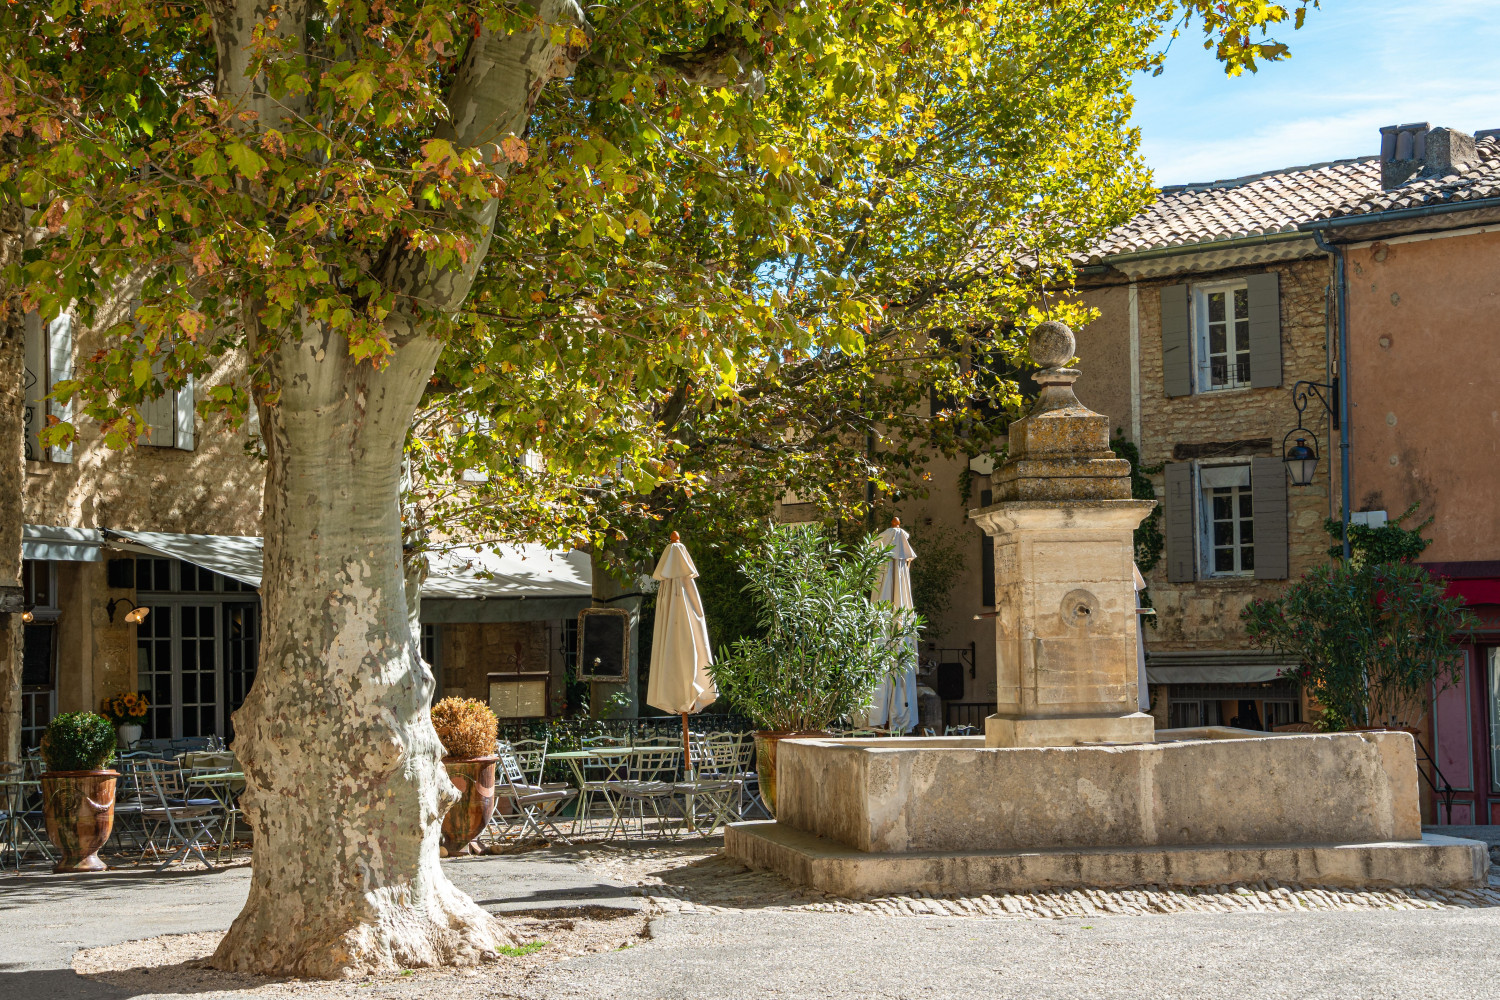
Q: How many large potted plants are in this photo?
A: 4